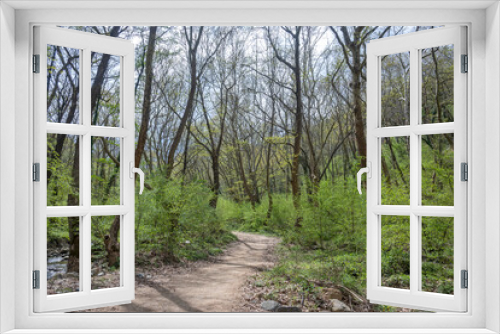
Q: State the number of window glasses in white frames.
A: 12